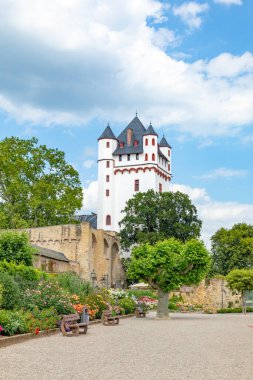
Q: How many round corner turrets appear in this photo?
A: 3